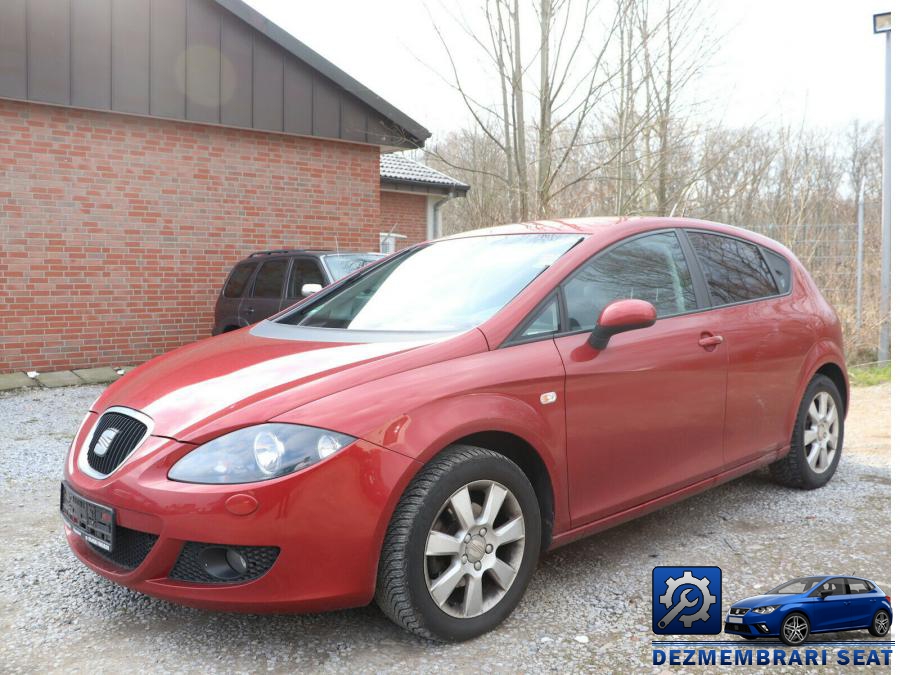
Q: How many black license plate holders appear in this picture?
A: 1